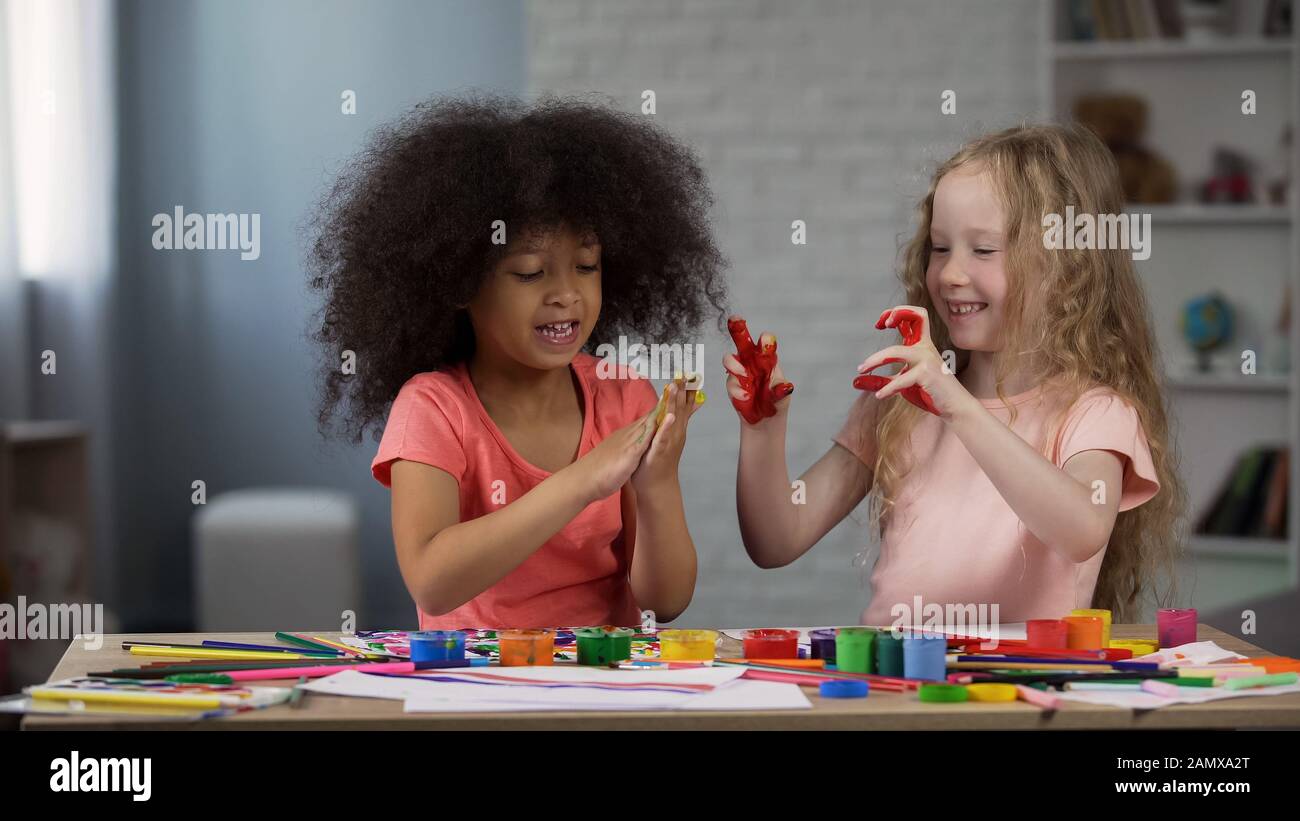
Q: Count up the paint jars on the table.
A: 13